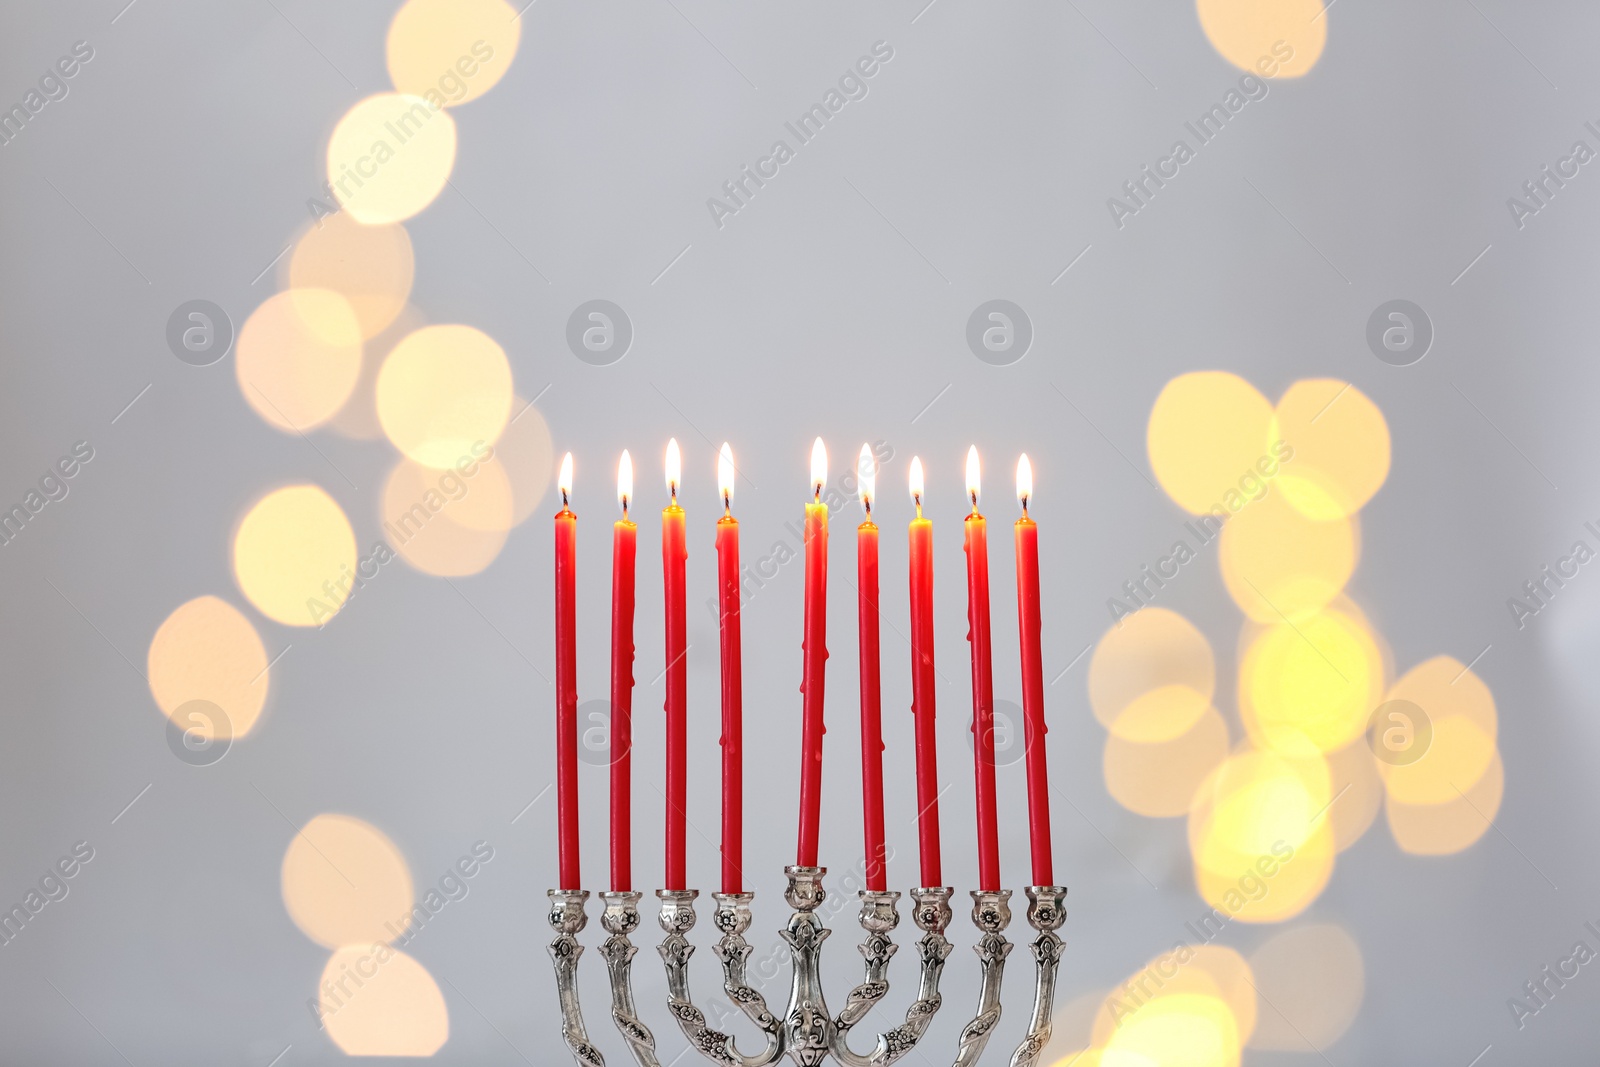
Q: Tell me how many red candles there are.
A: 9